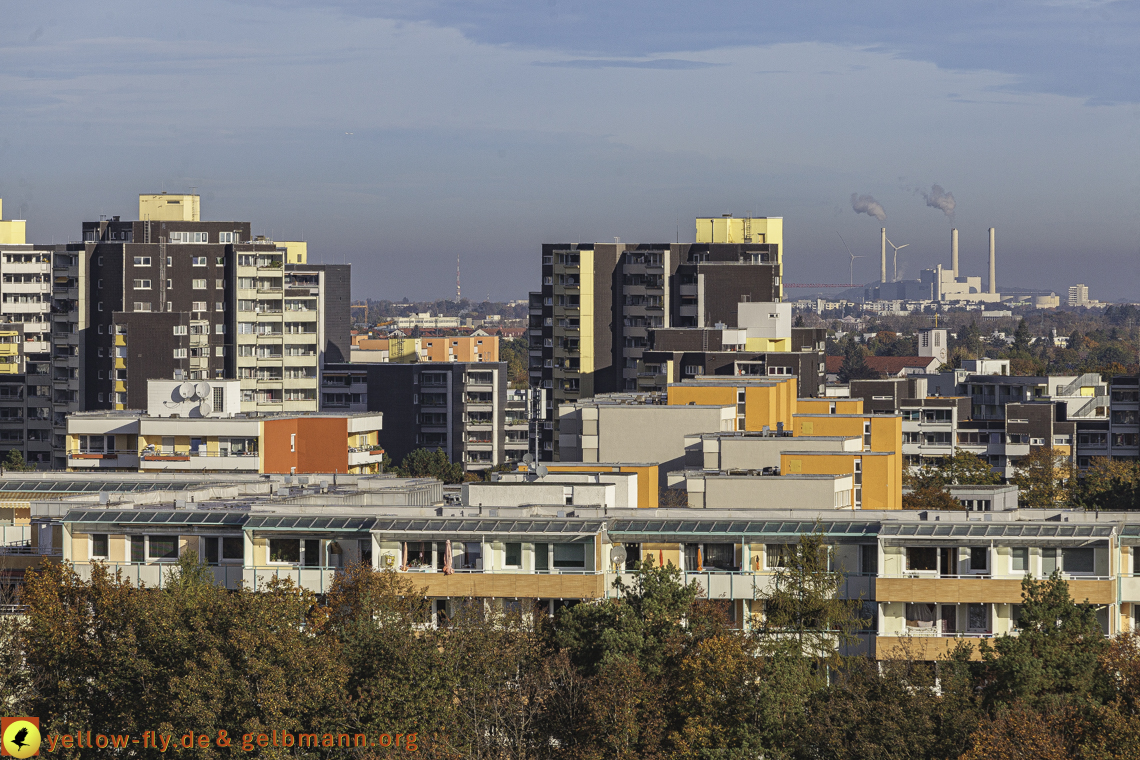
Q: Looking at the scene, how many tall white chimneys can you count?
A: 3